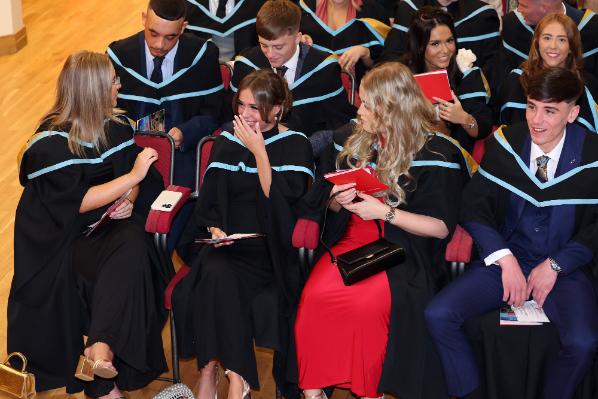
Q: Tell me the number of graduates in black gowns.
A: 12